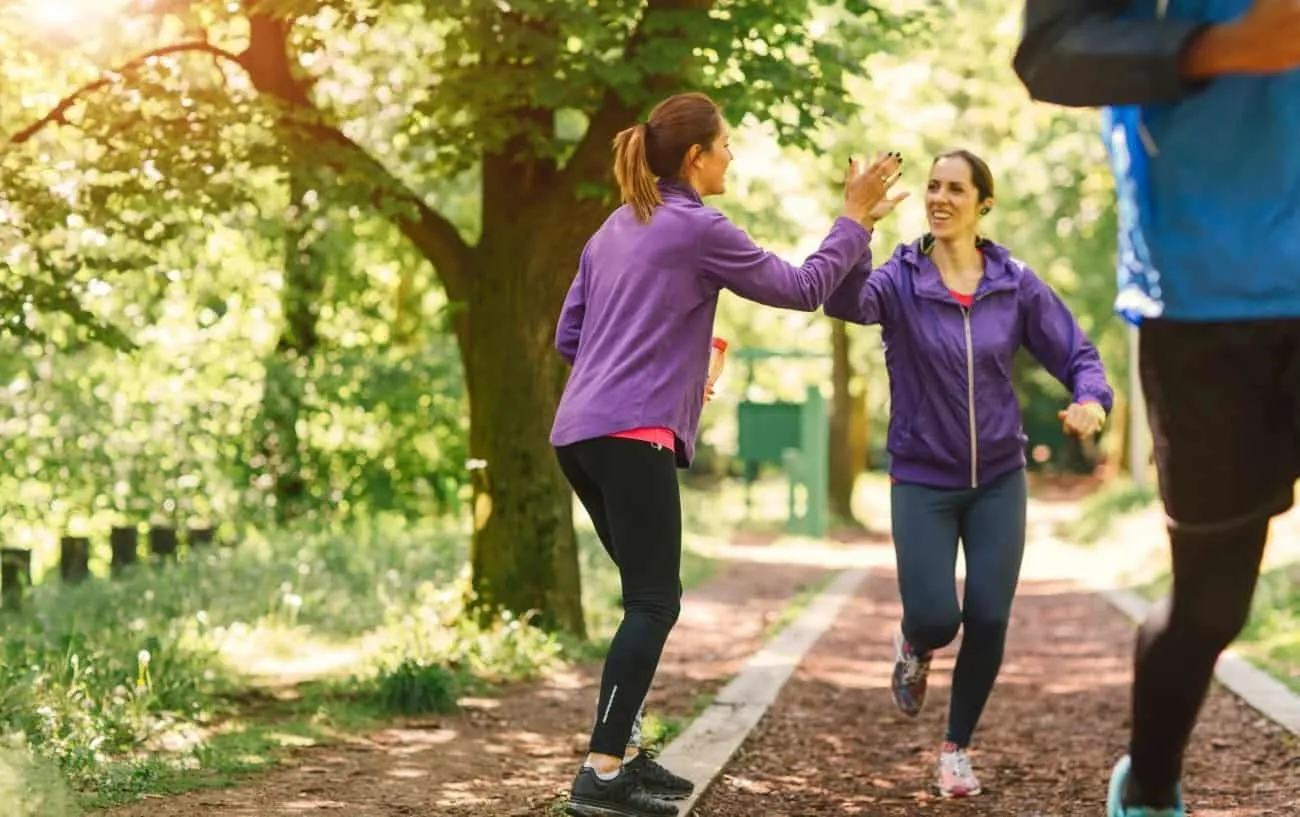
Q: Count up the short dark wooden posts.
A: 5